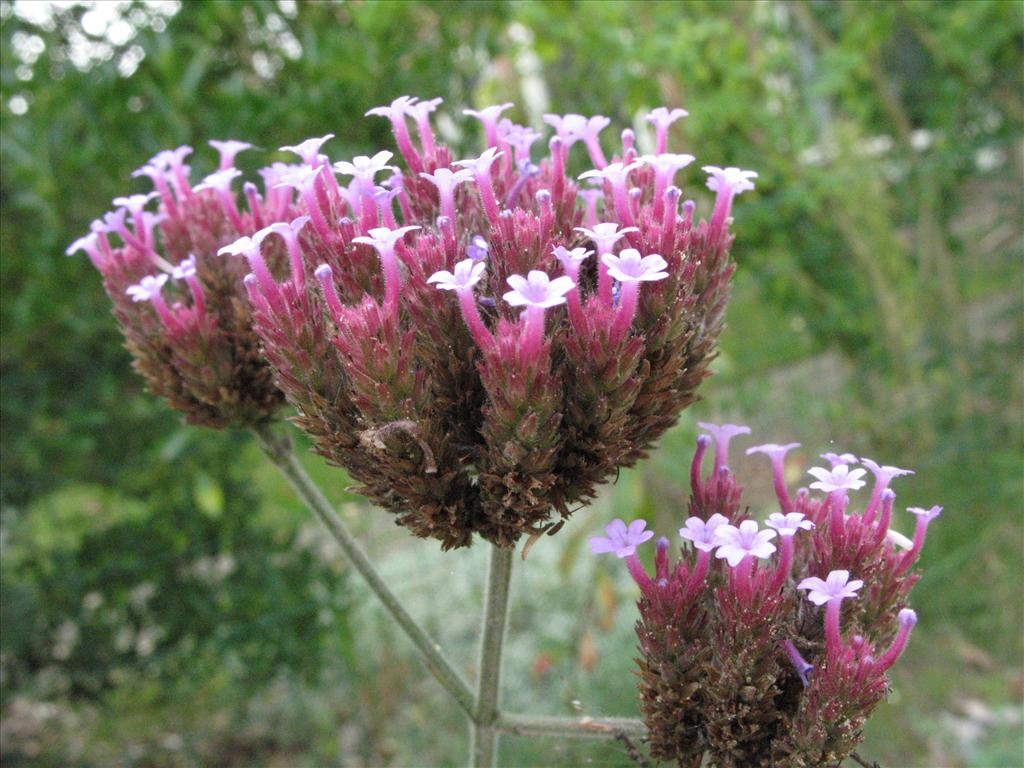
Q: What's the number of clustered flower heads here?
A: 3